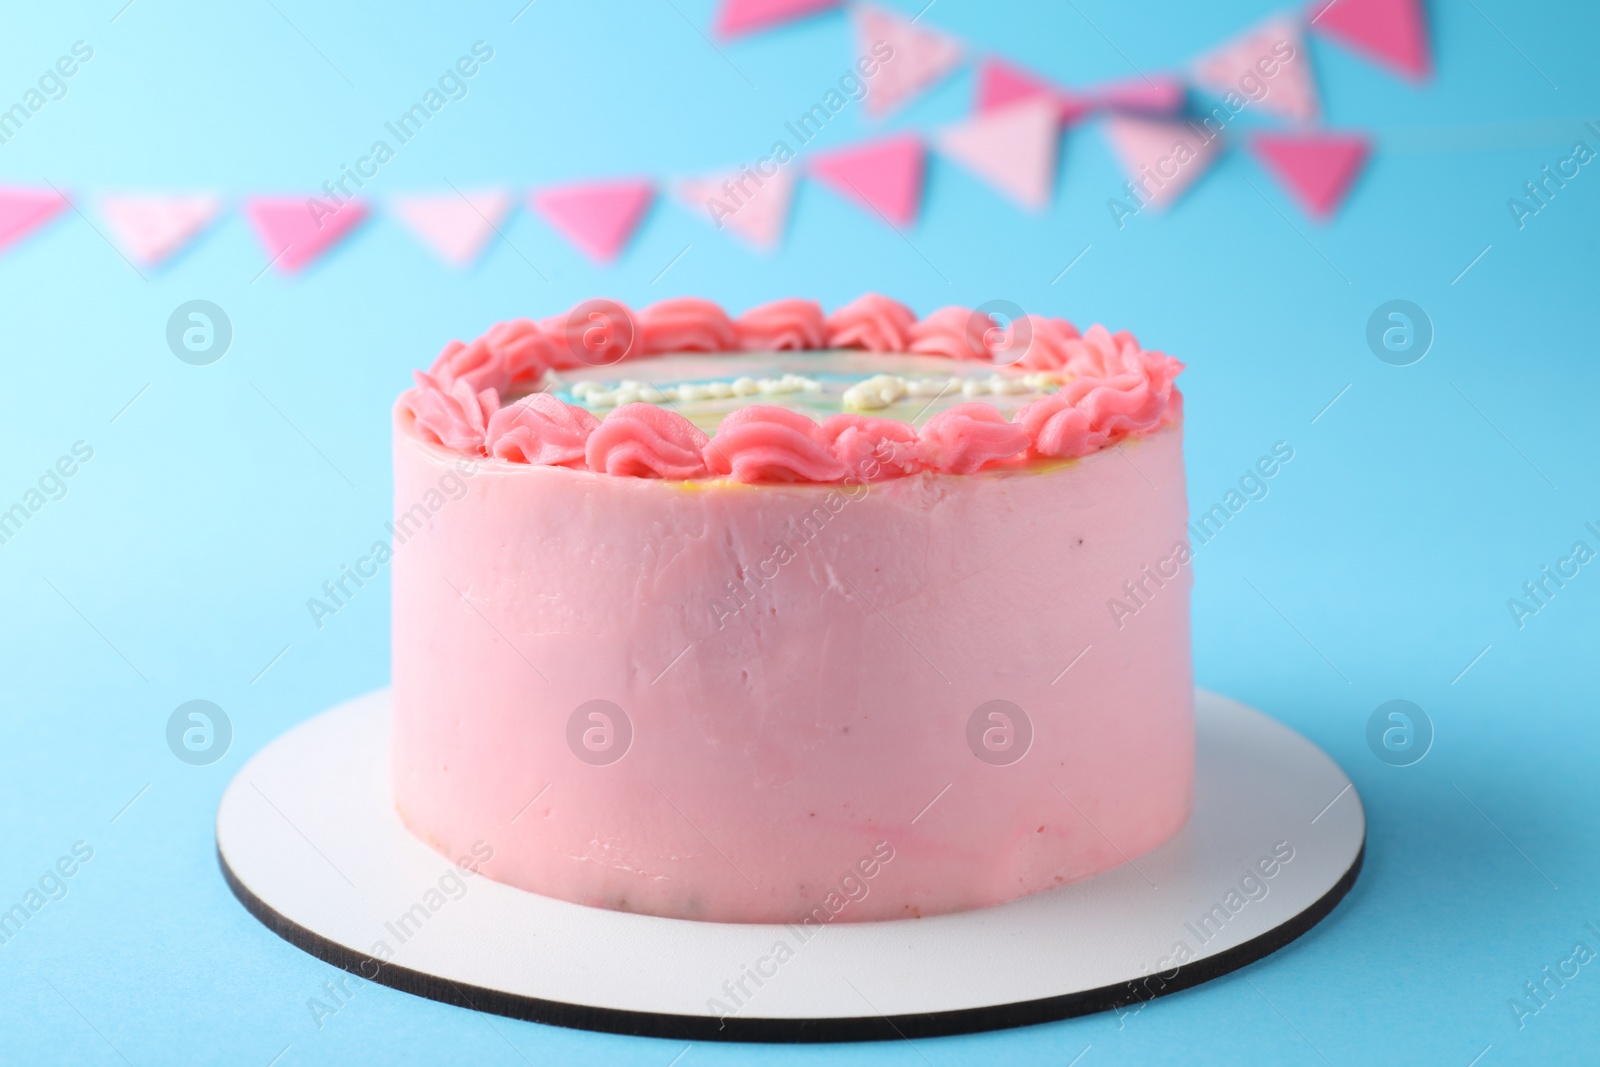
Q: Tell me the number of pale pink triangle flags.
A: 7